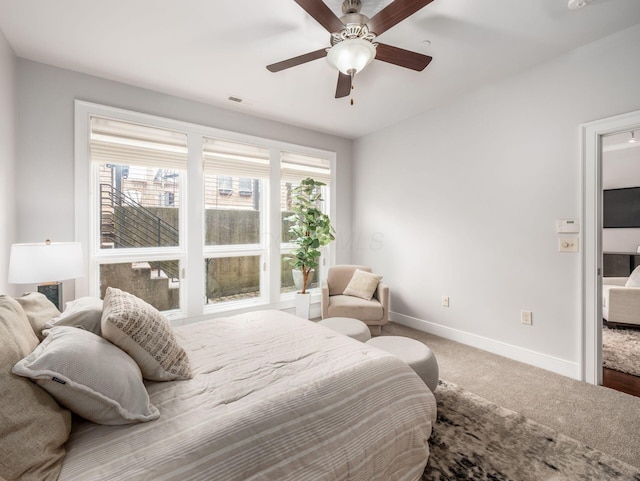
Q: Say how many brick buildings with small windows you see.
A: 1